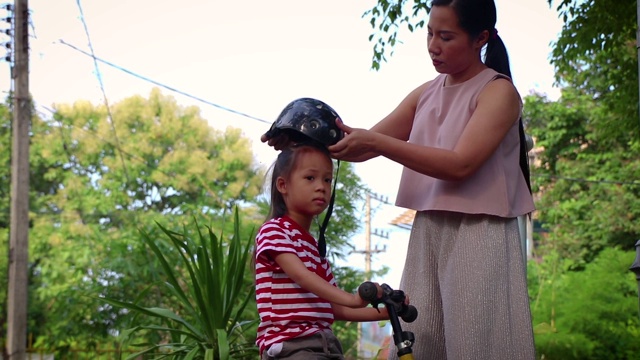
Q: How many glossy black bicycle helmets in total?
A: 1